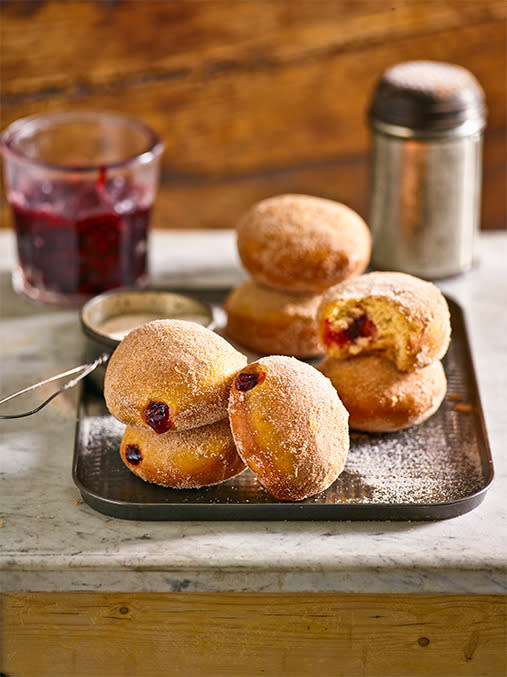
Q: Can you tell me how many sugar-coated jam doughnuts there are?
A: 7